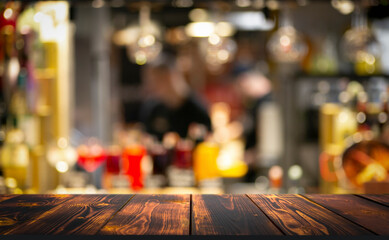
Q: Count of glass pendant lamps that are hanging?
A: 4